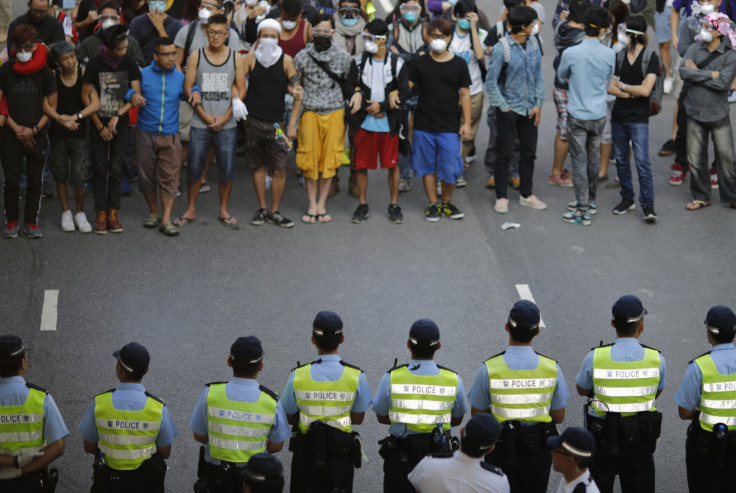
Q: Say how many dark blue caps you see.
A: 11